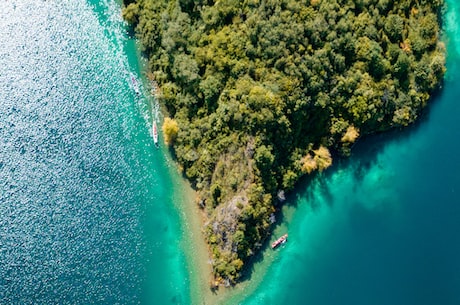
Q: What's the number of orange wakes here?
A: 0